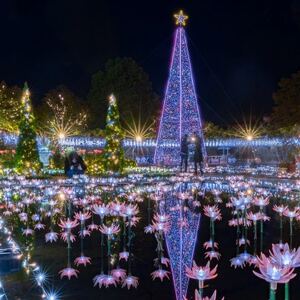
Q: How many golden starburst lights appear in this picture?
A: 3